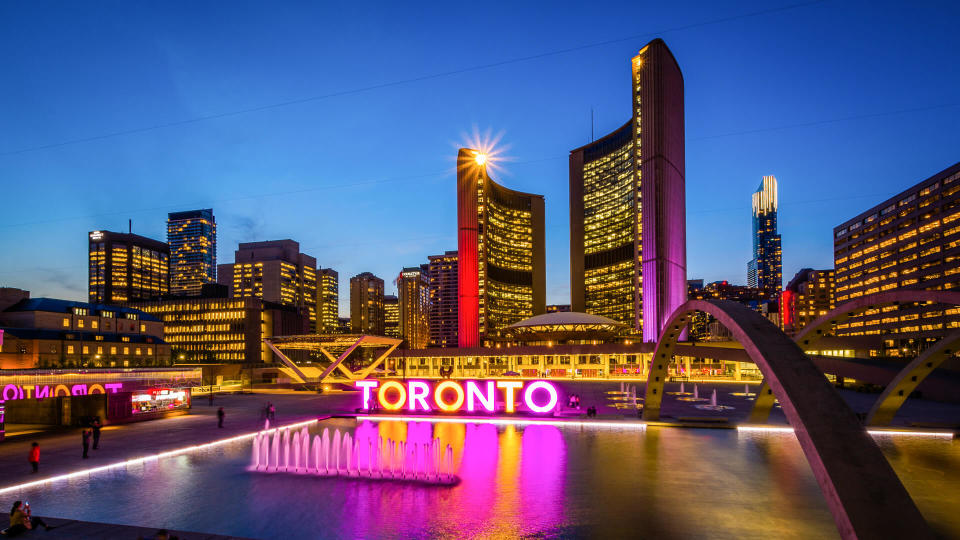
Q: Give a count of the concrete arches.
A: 3